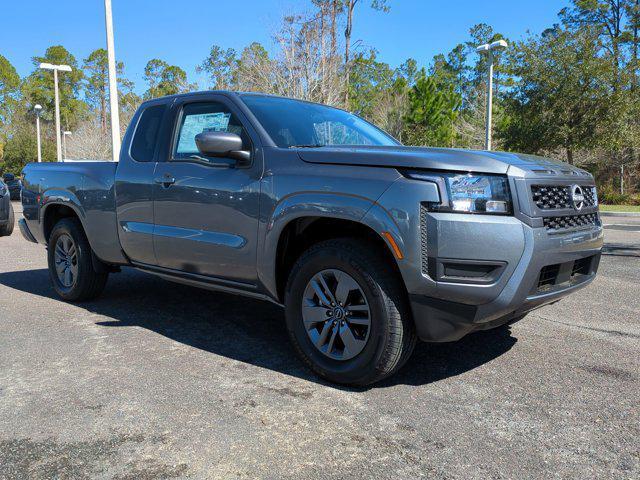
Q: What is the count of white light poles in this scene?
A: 5